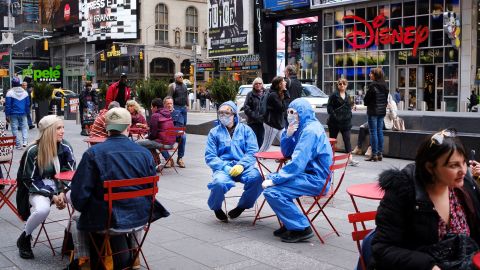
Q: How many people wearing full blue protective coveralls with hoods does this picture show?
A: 2